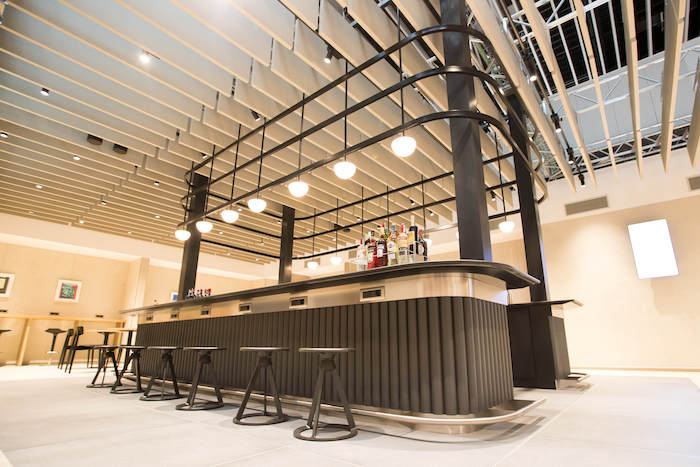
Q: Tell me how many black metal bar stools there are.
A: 6